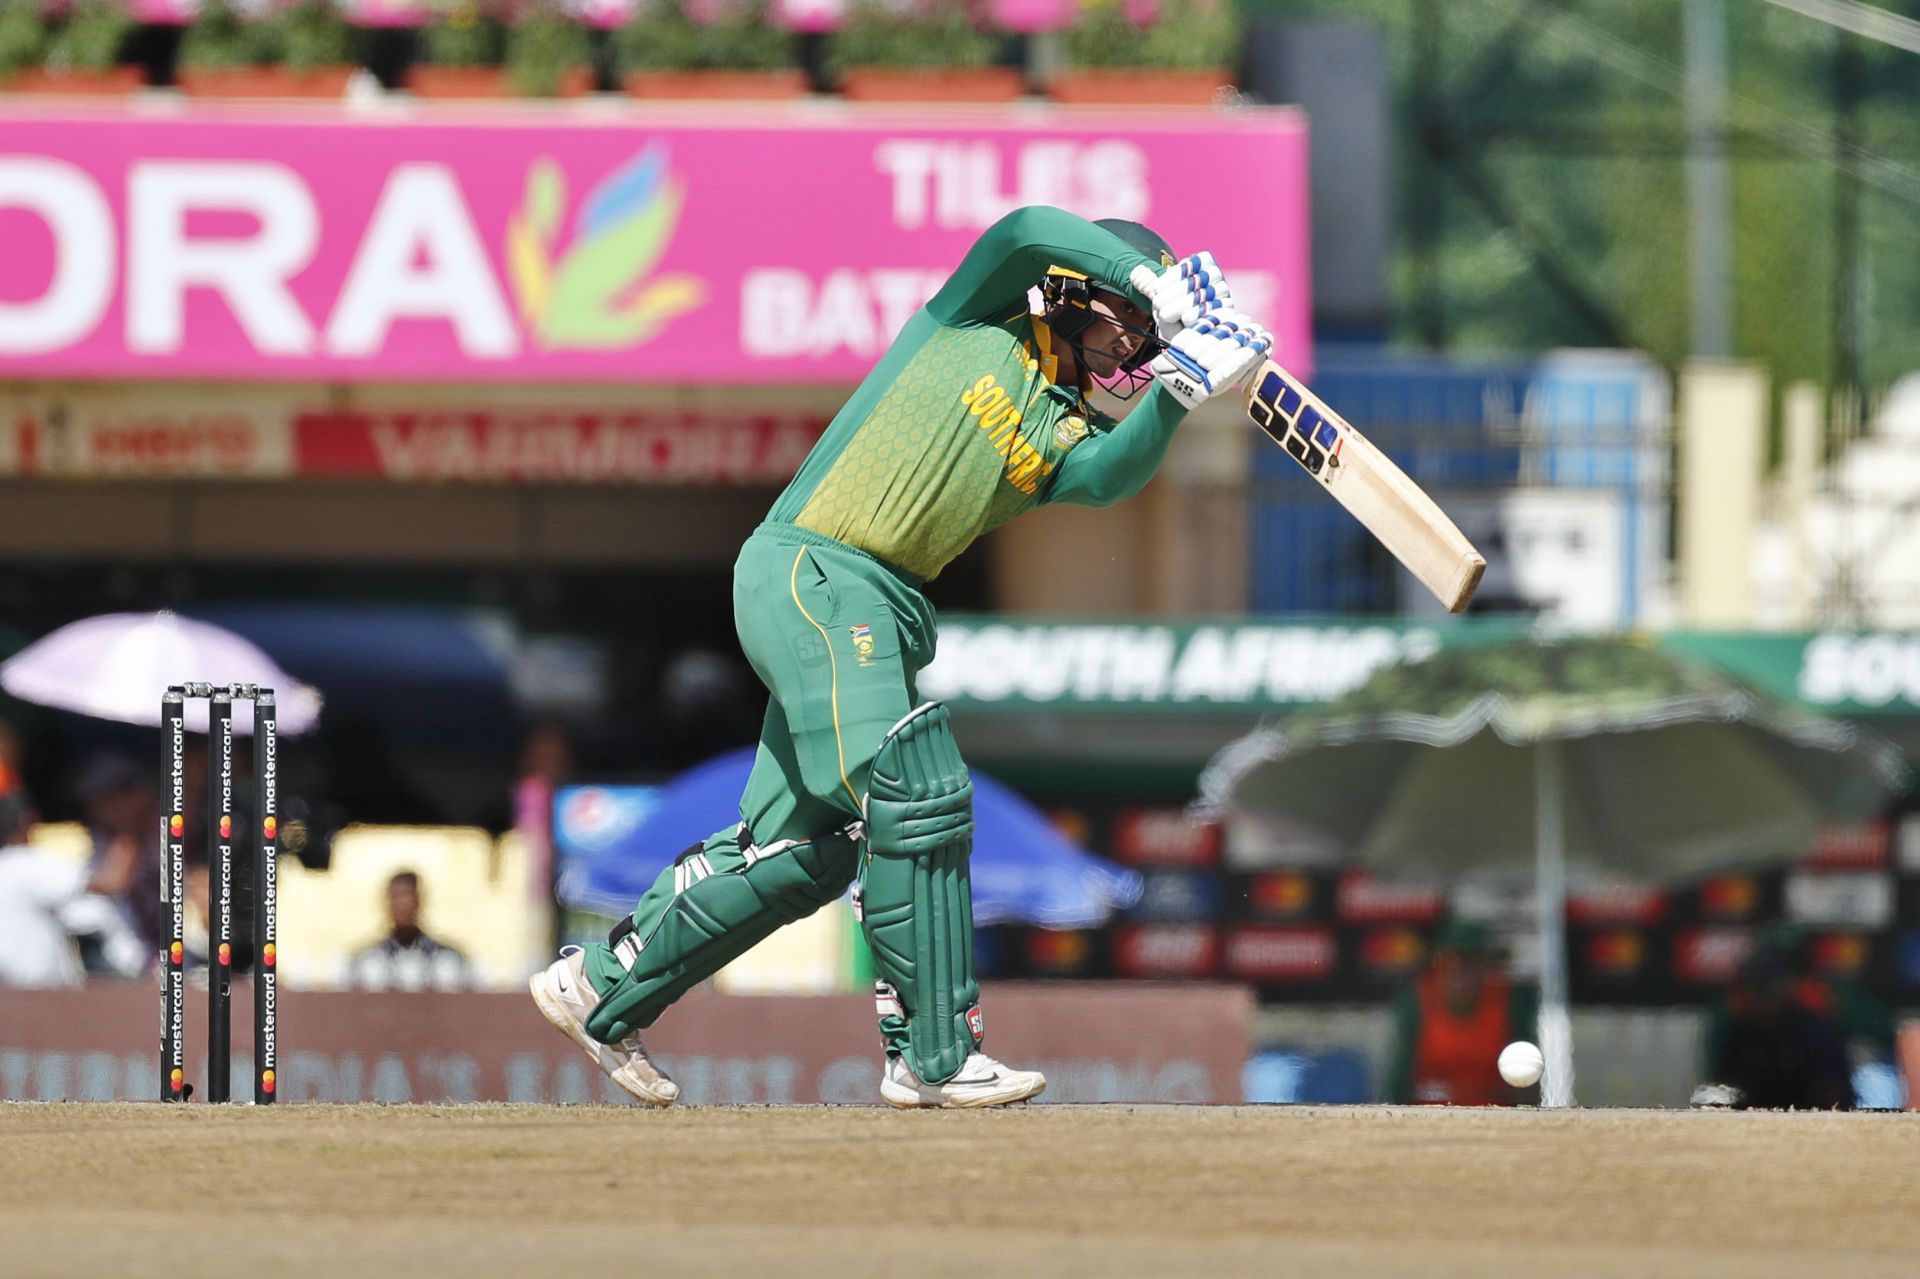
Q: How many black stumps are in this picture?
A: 3